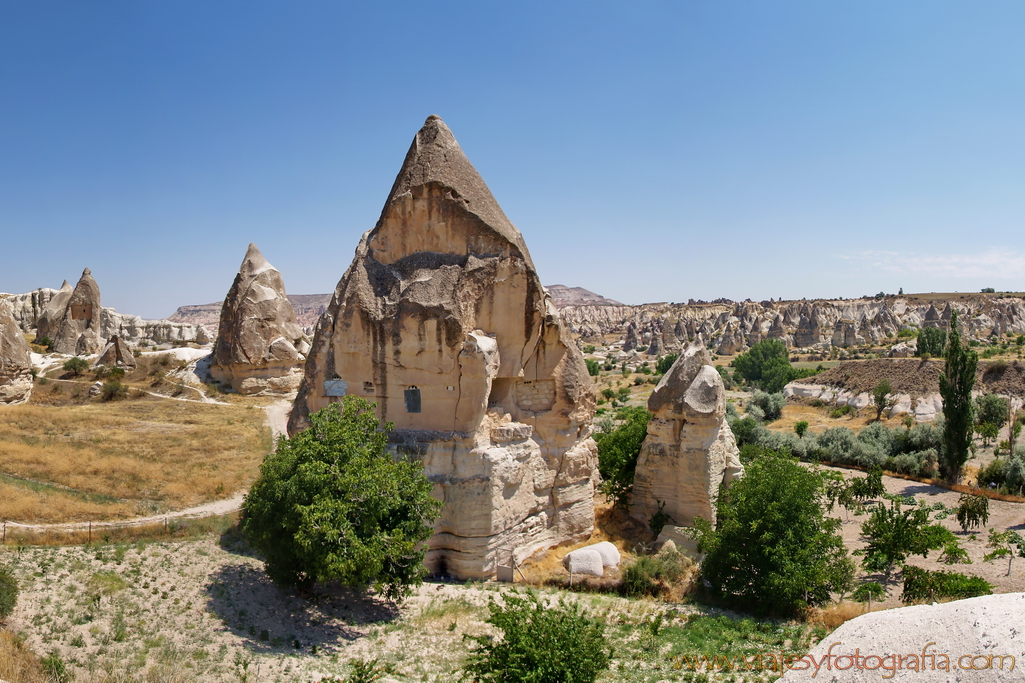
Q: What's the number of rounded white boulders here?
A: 2